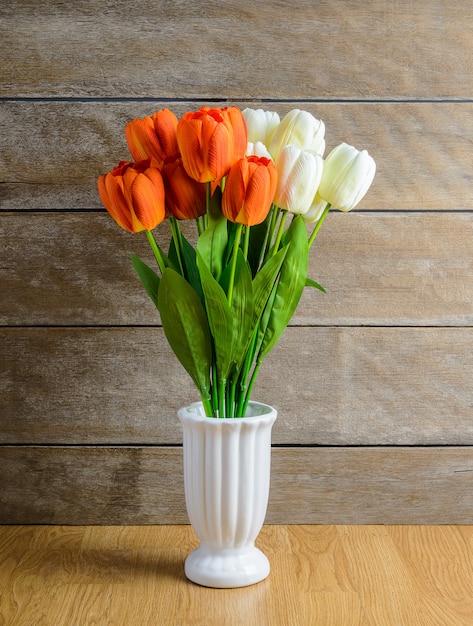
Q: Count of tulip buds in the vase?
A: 12